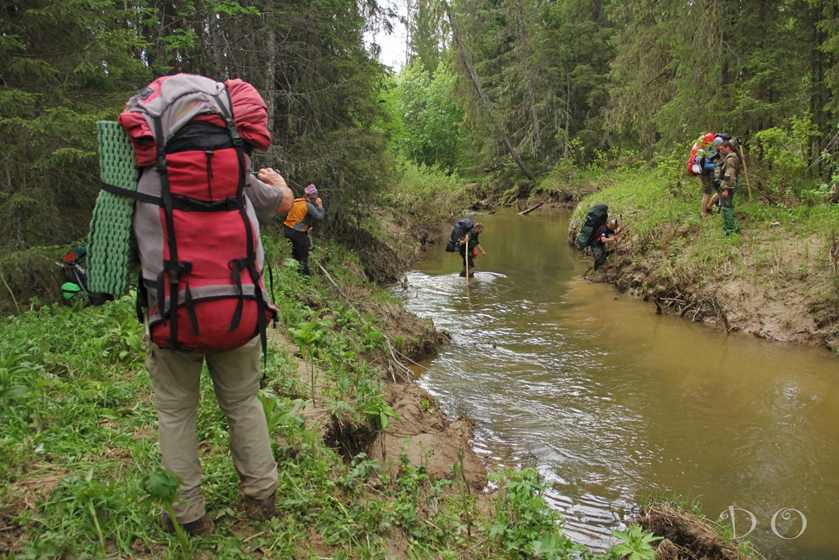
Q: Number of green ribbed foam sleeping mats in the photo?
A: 1